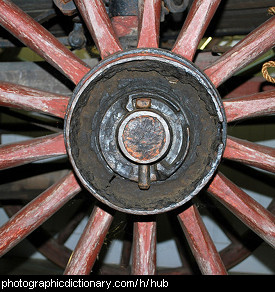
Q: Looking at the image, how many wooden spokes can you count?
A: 14